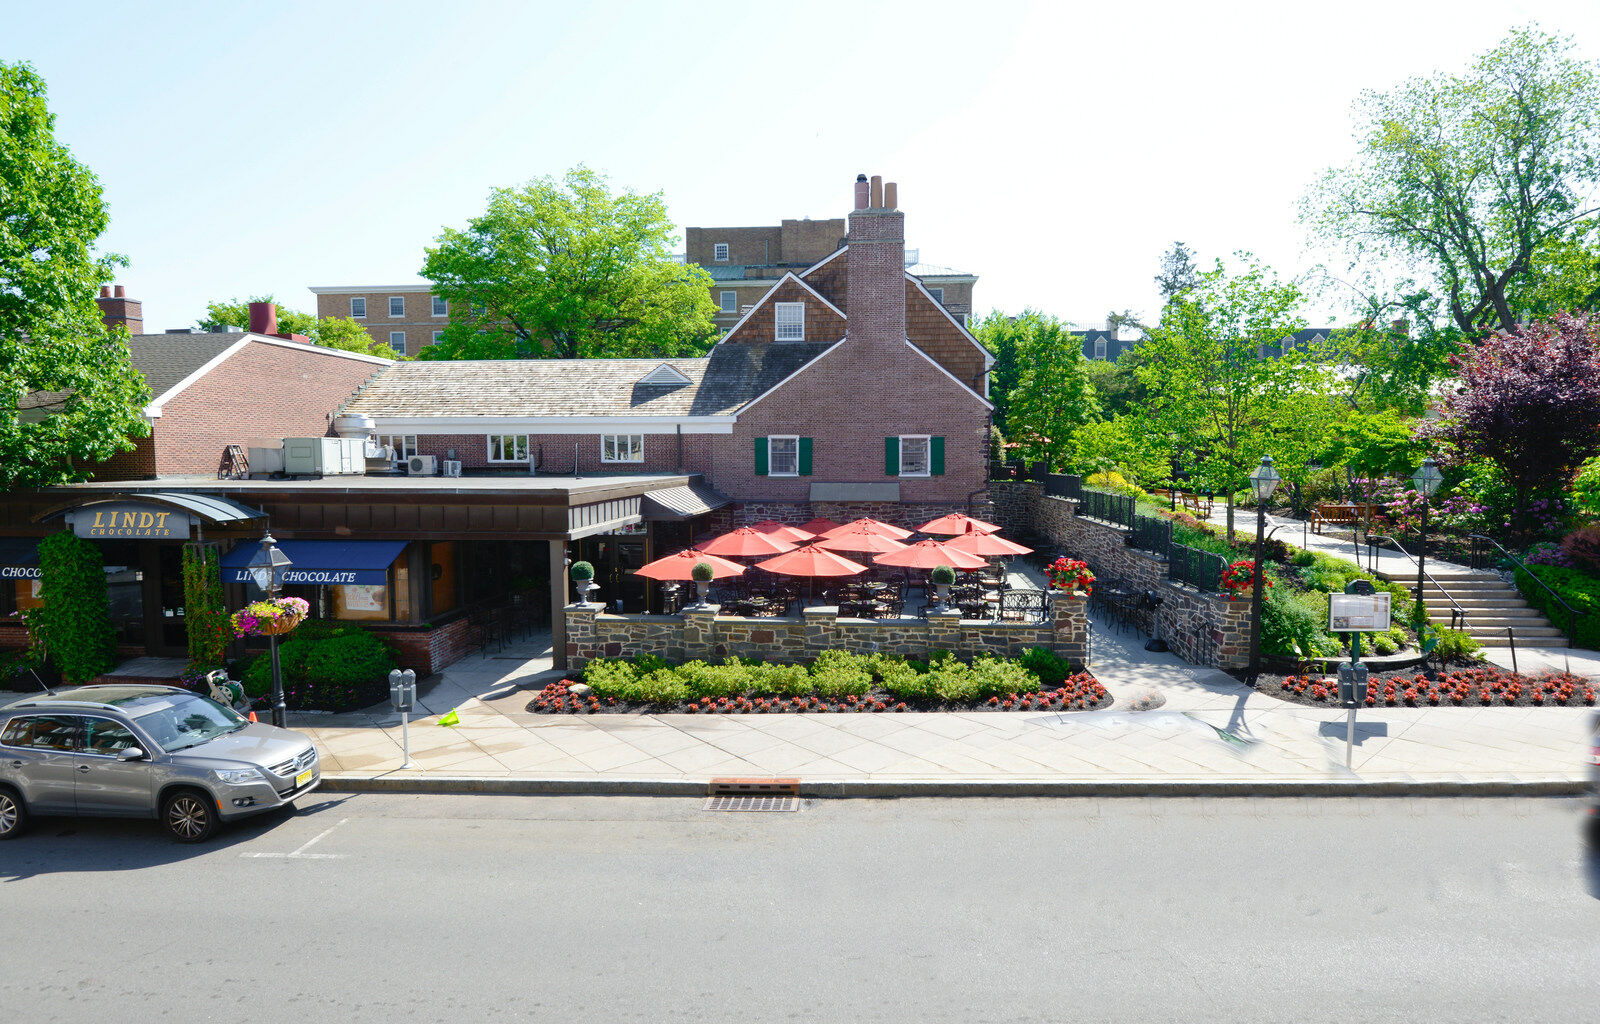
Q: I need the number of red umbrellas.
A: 10